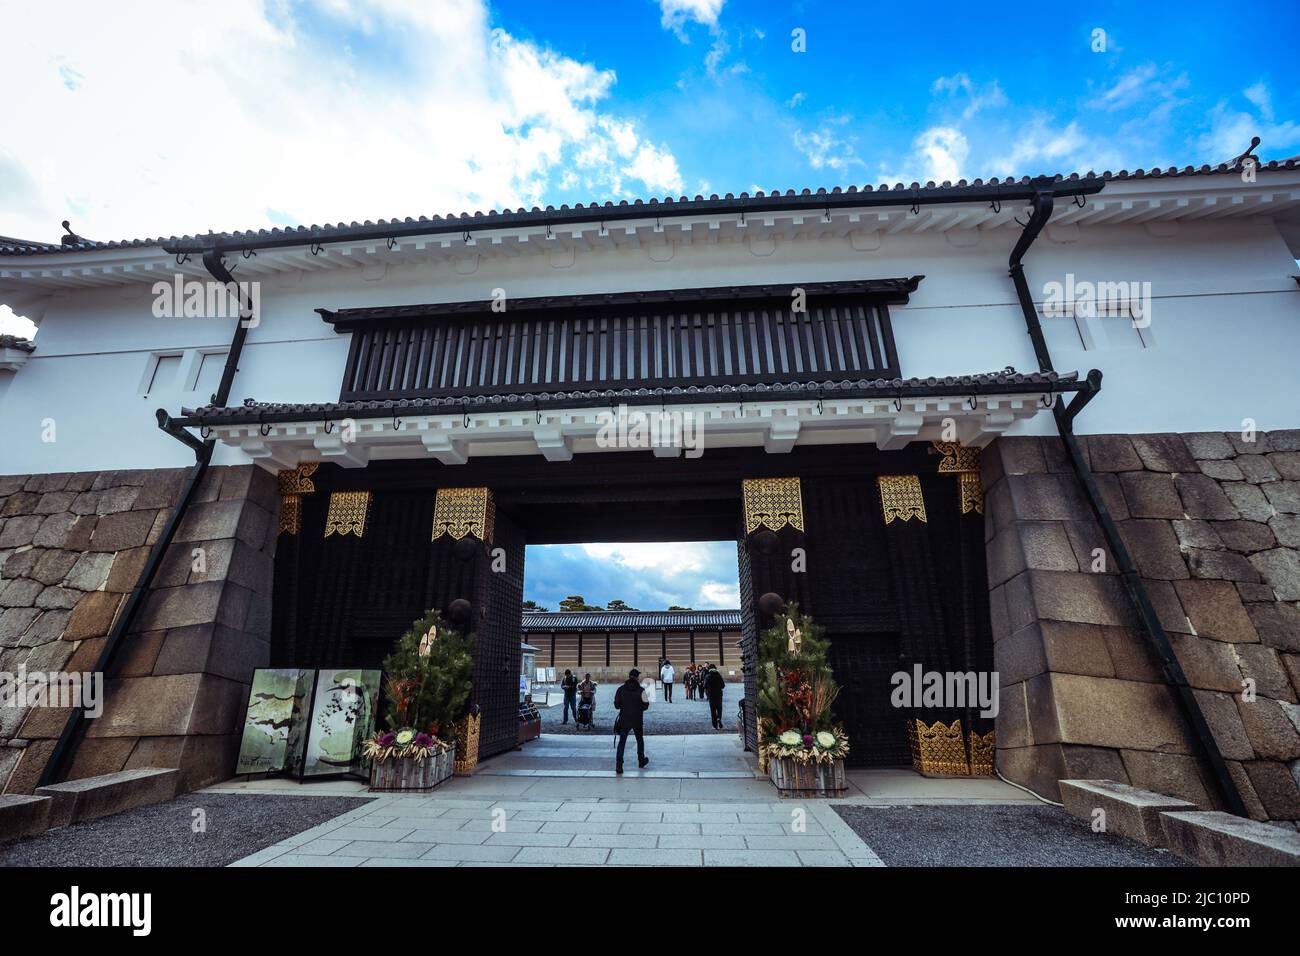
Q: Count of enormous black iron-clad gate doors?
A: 2